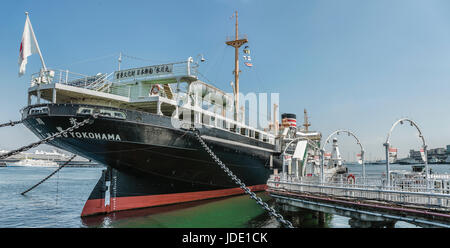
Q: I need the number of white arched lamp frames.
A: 3